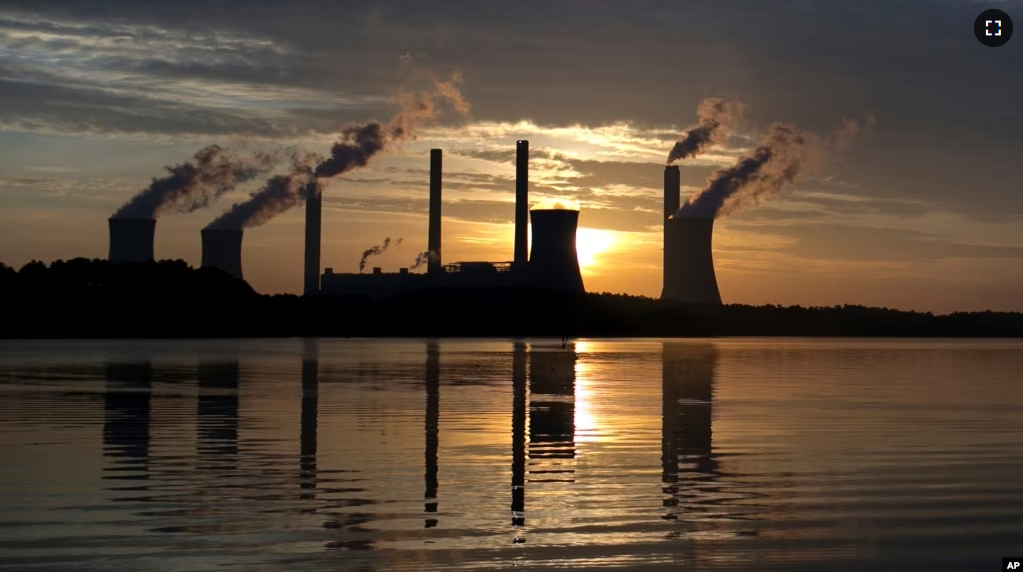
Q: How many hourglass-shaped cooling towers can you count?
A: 4